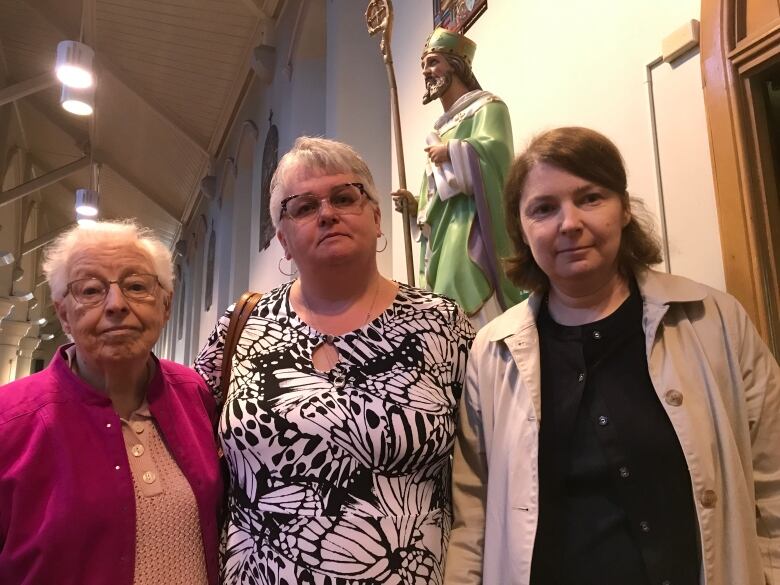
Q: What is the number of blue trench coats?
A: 0